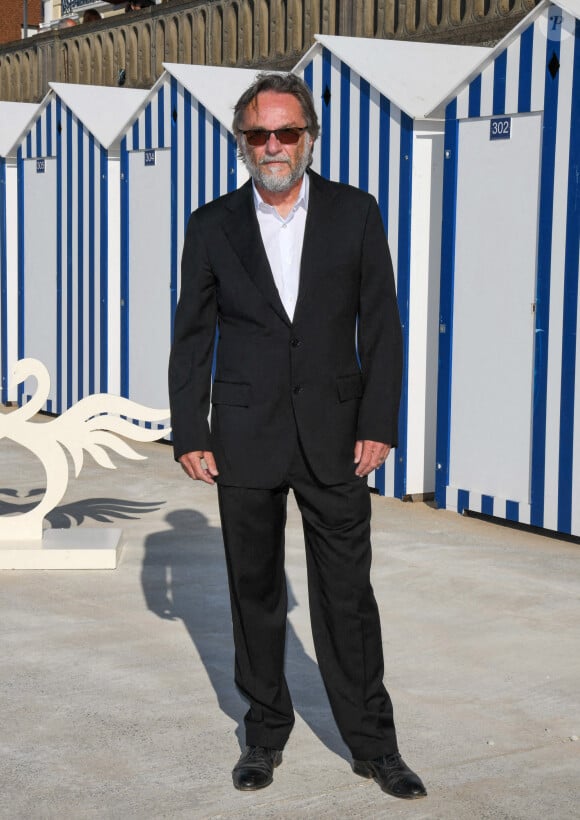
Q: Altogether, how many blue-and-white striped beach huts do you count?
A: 5